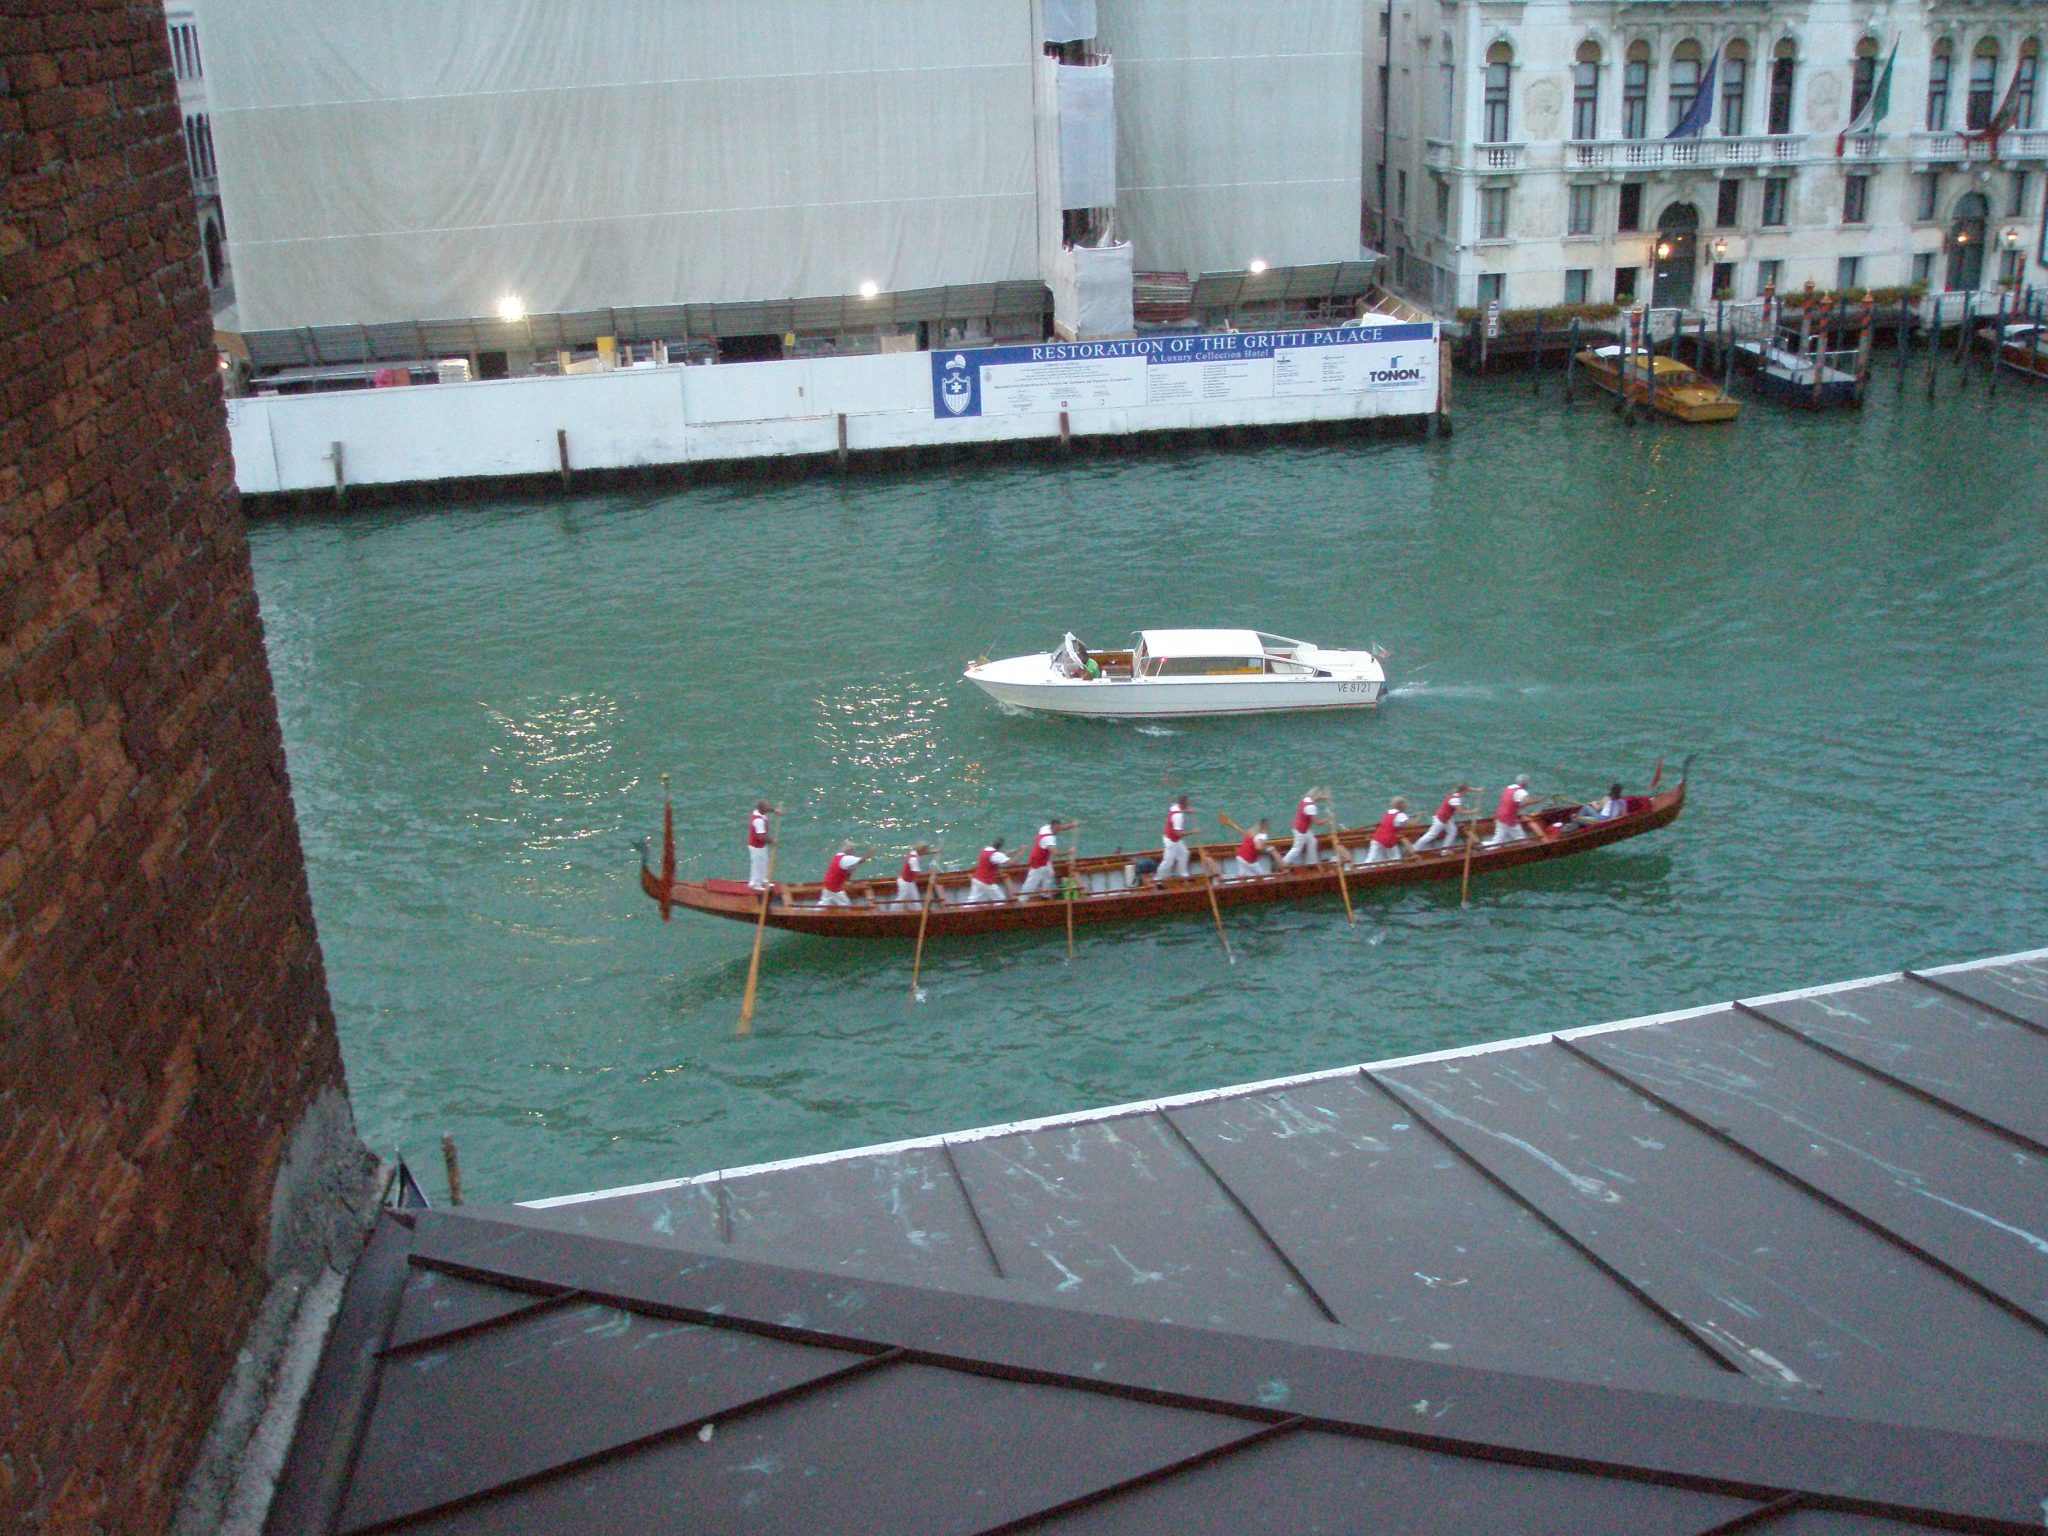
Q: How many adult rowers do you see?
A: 11